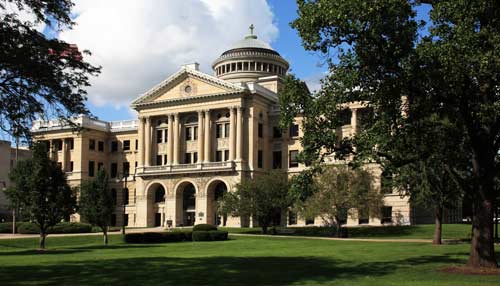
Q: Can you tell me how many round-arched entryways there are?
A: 3